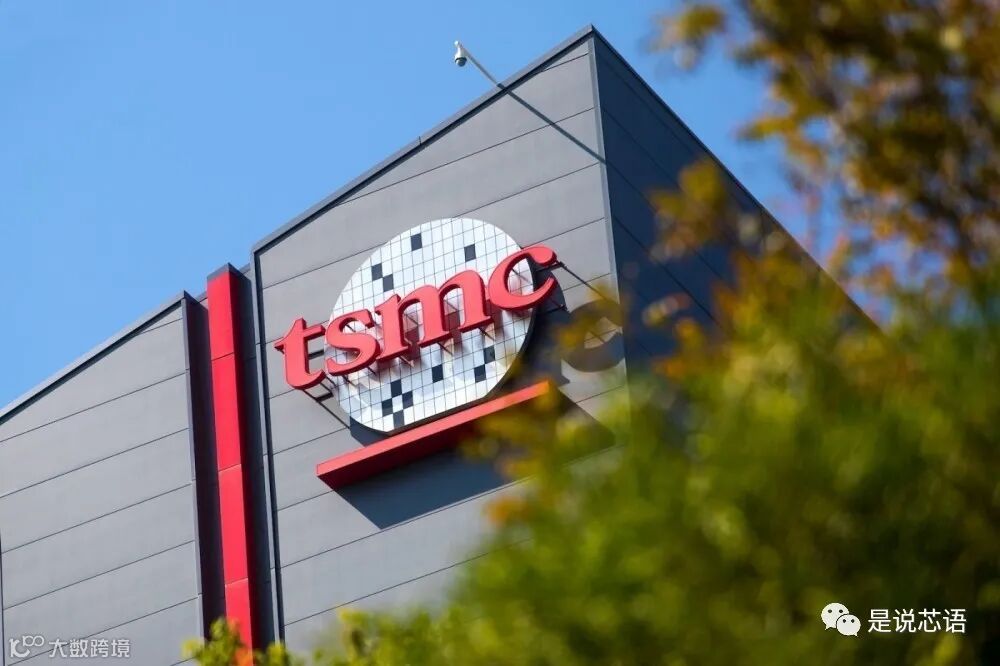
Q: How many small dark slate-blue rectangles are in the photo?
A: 11